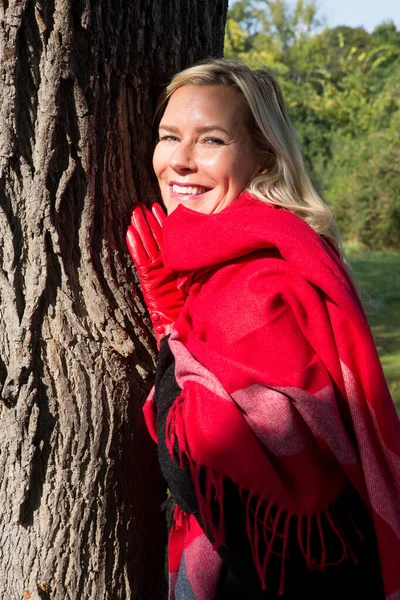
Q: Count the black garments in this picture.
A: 1